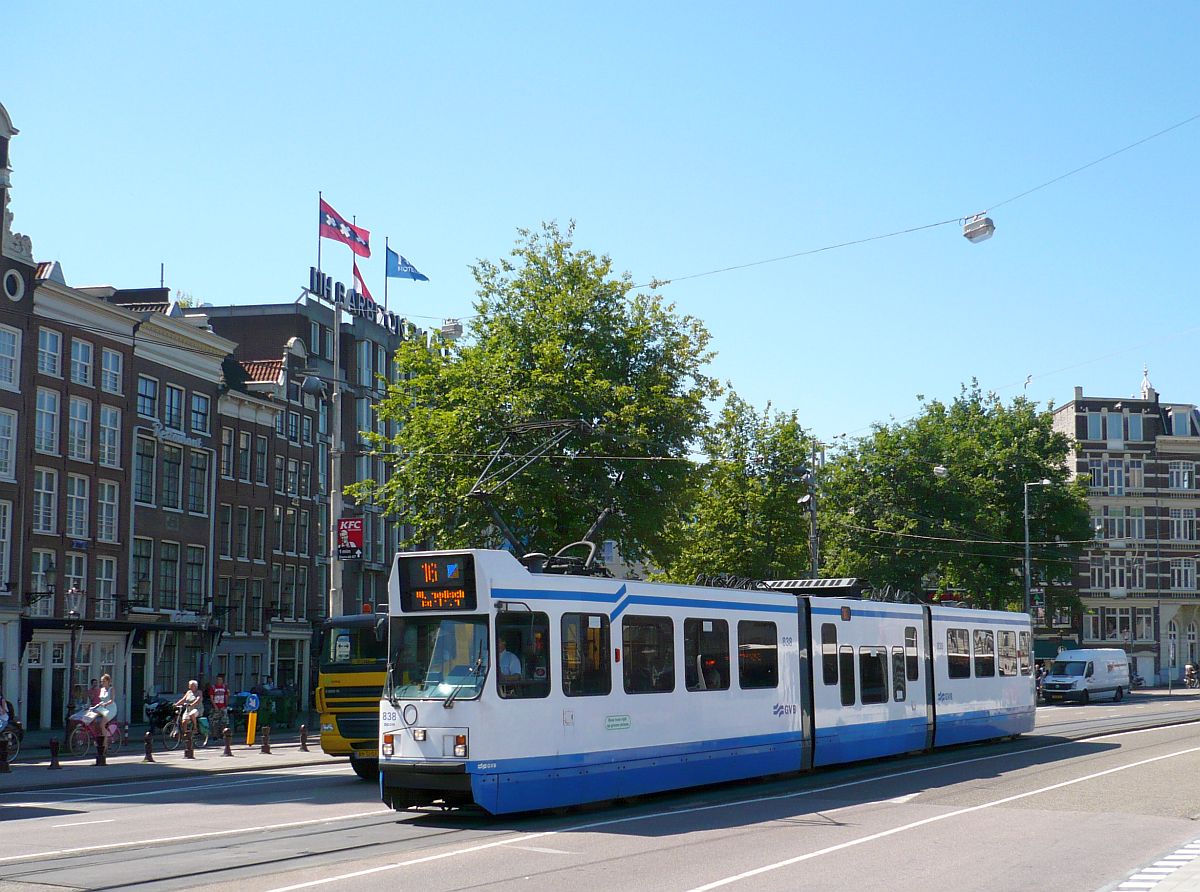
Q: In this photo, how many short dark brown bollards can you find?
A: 8